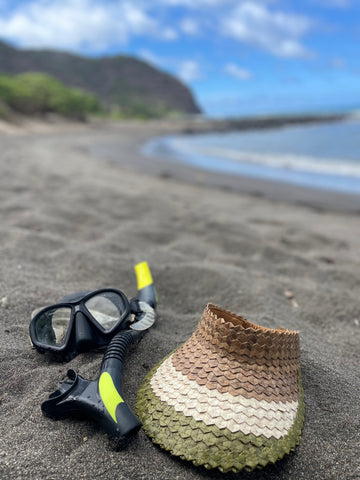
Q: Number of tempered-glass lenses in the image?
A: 2